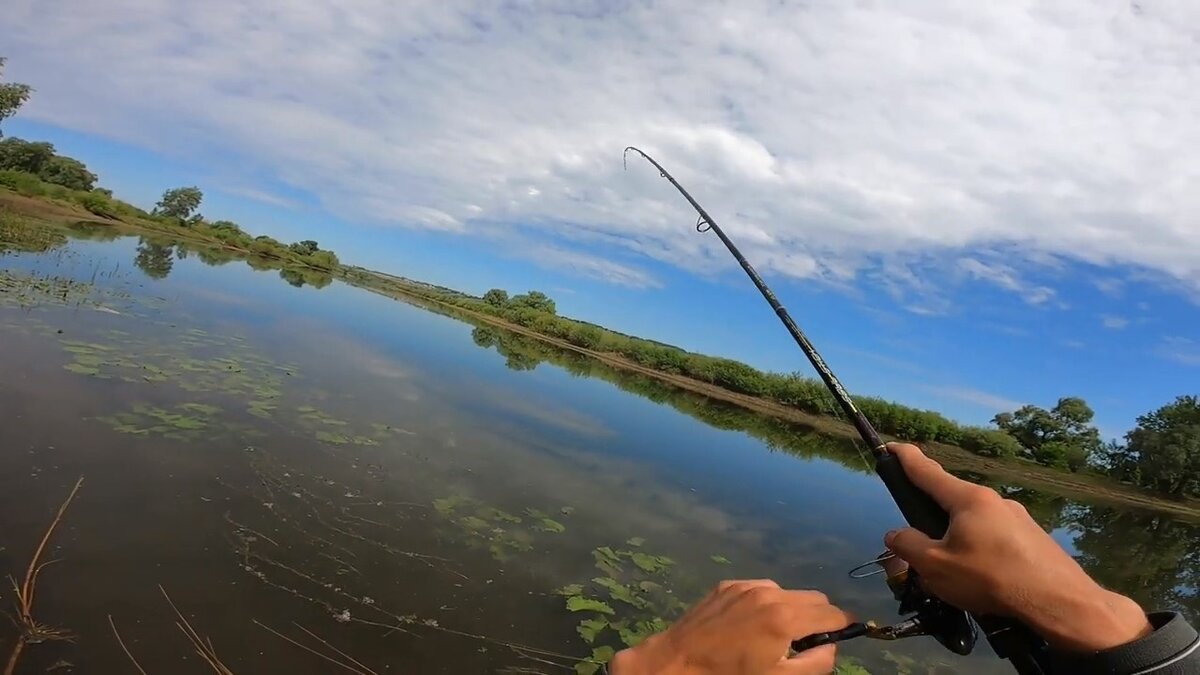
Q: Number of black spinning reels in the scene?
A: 1